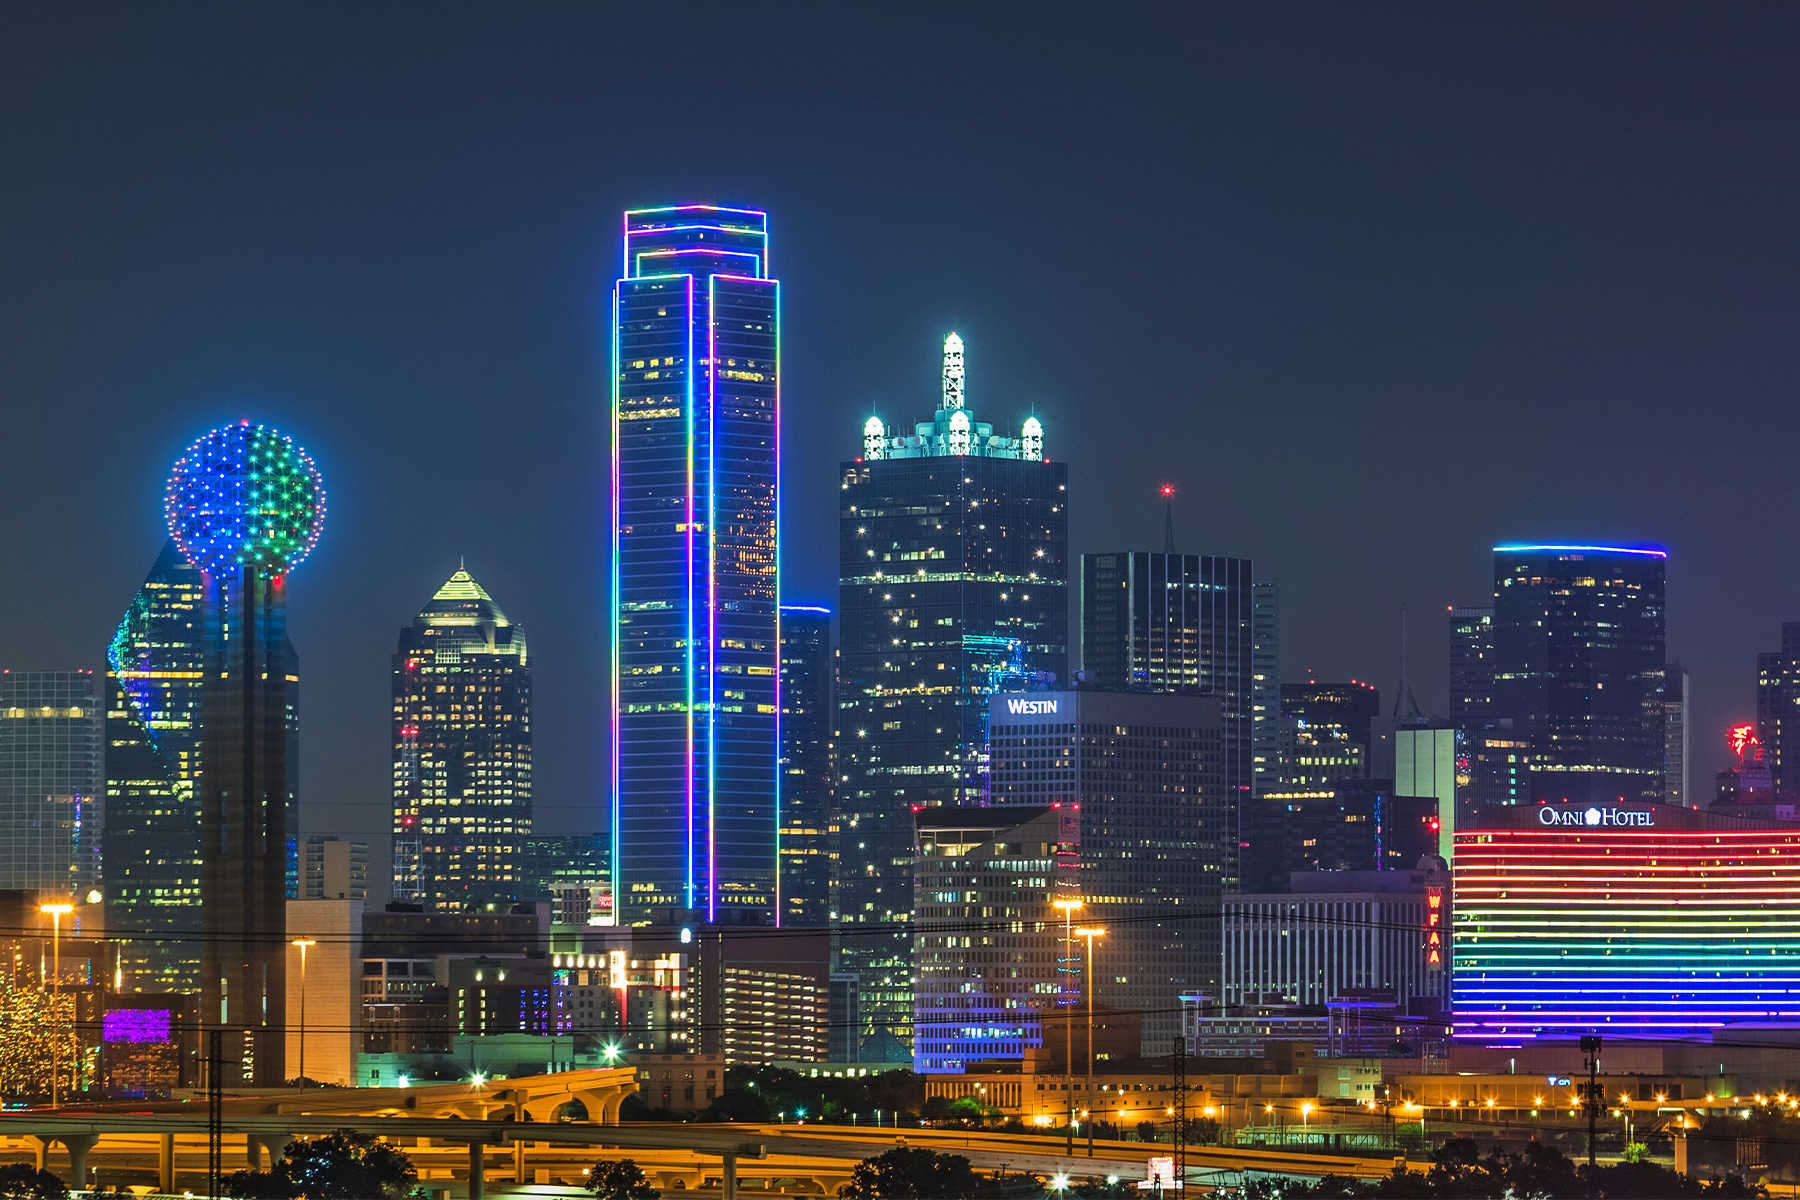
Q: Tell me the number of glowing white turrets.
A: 4